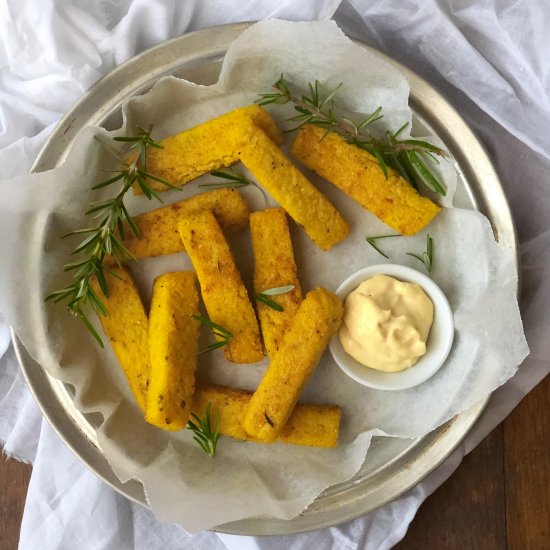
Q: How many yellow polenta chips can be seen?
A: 10